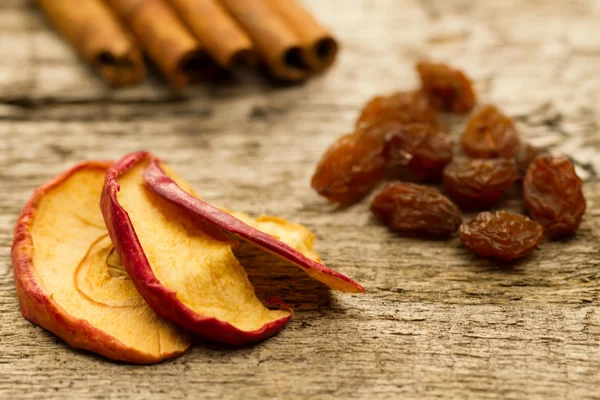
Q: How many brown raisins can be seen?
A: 9